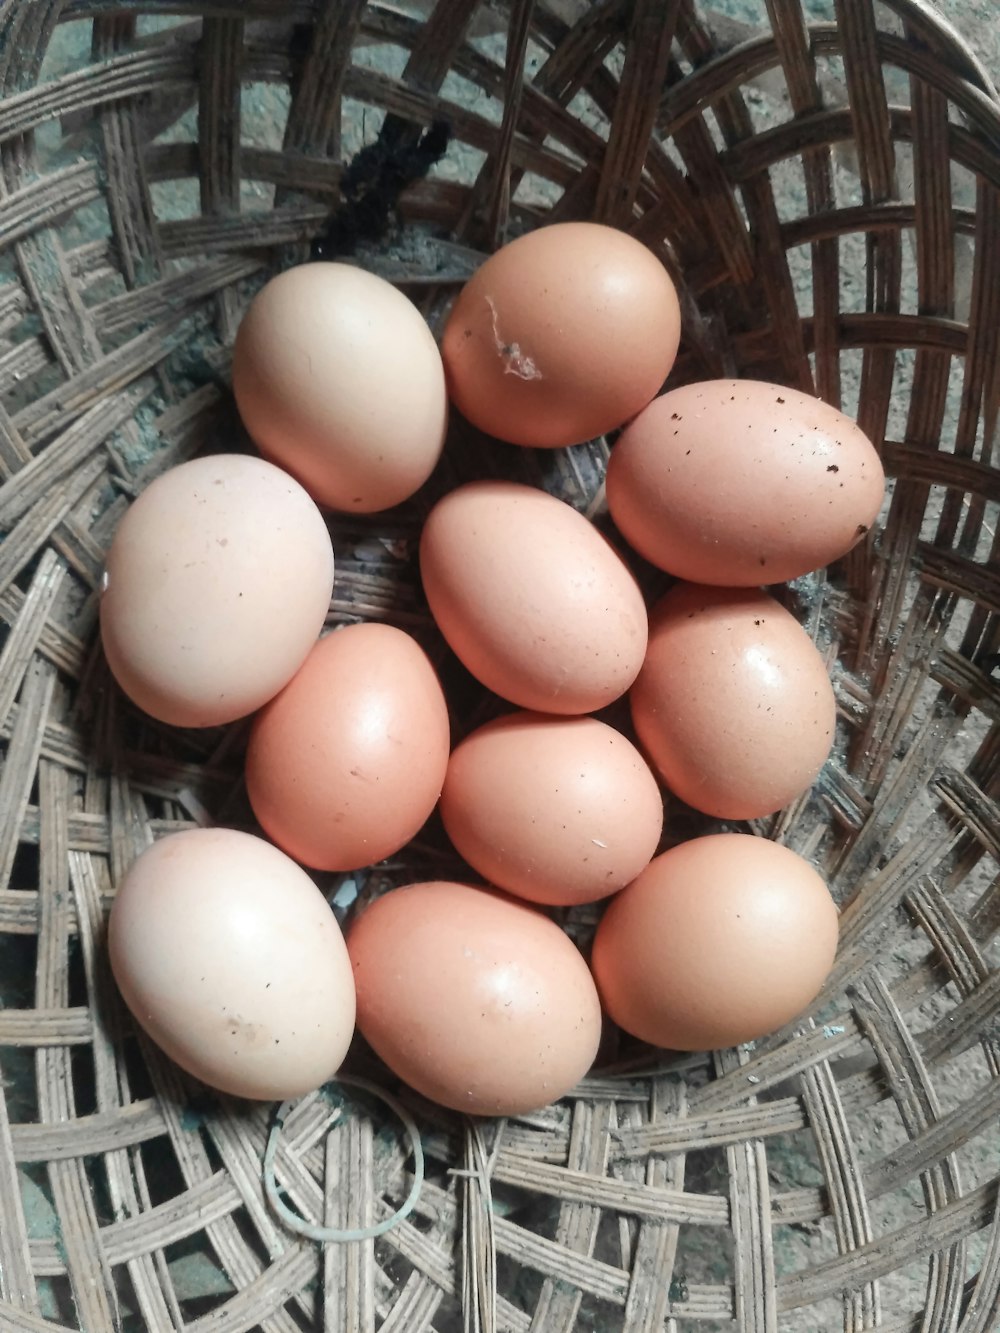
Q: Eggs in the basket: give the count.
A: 11